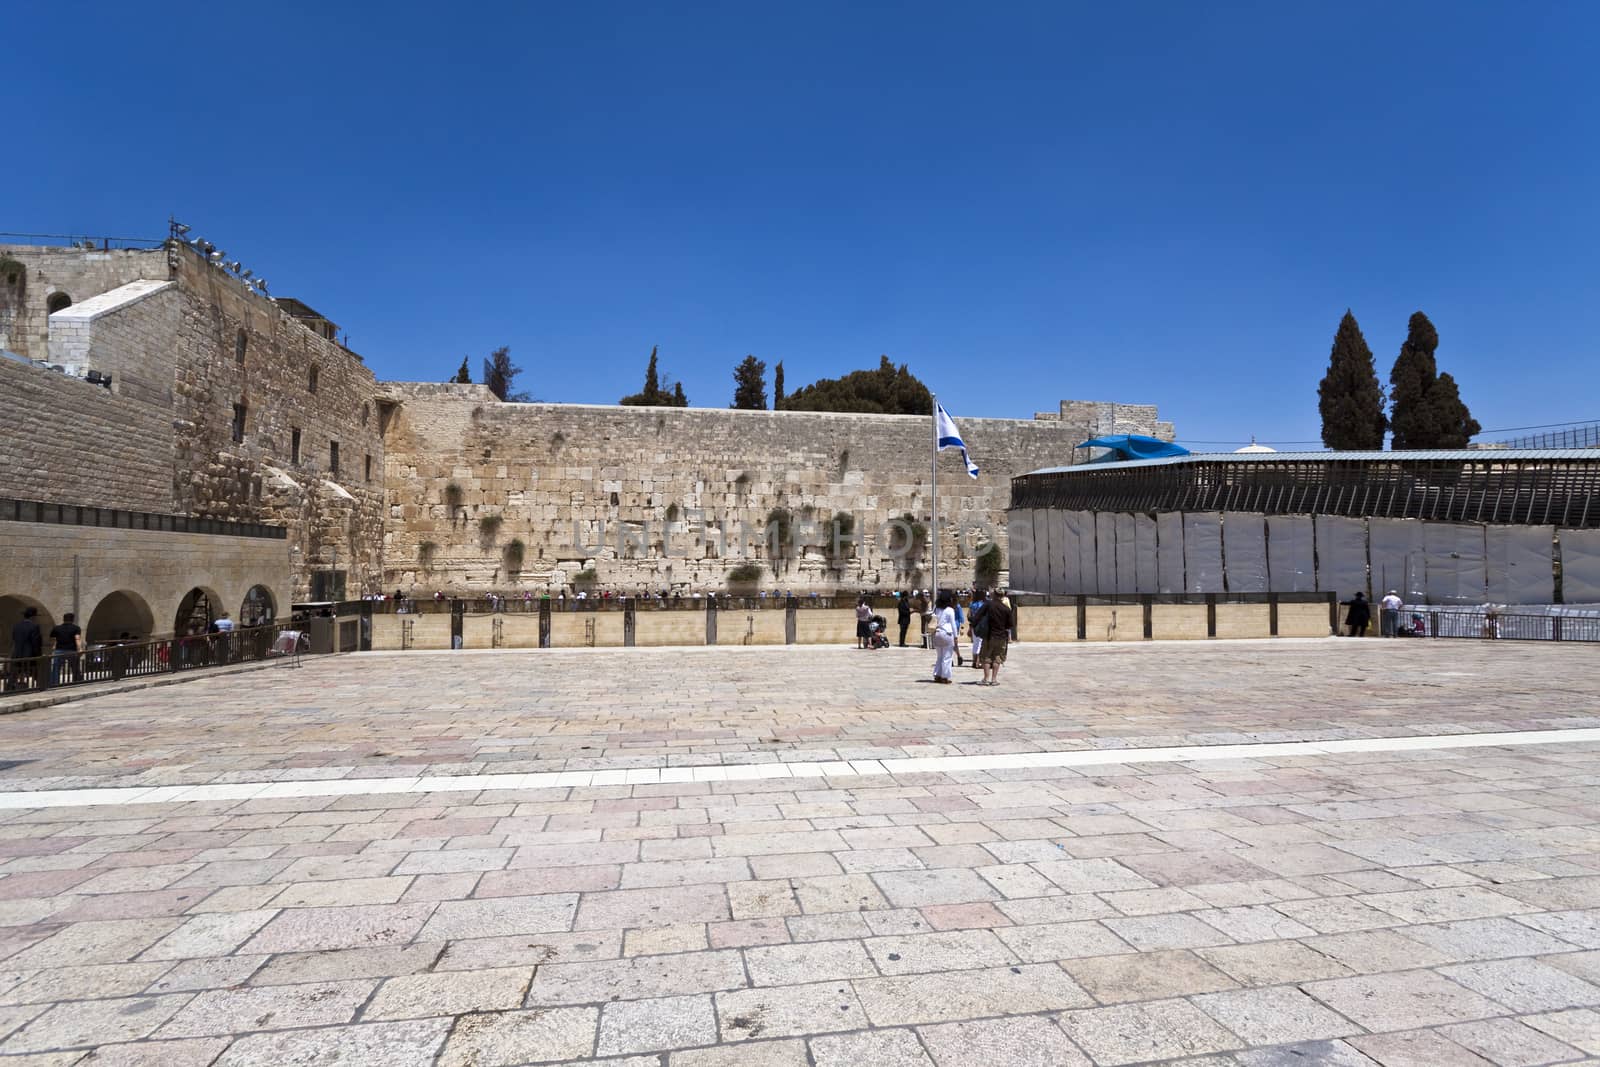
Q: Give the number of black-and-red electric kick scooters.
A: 0